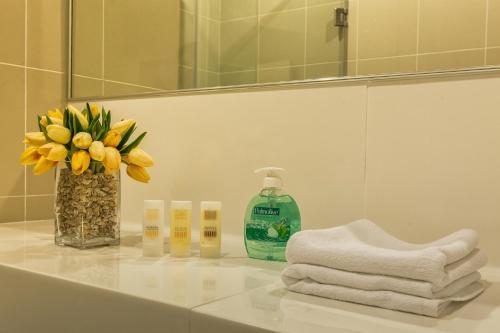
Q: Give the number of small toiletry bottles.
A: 3